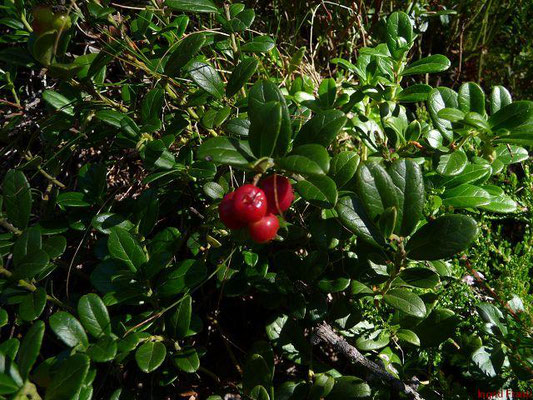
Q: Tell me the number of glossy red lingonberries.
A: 4